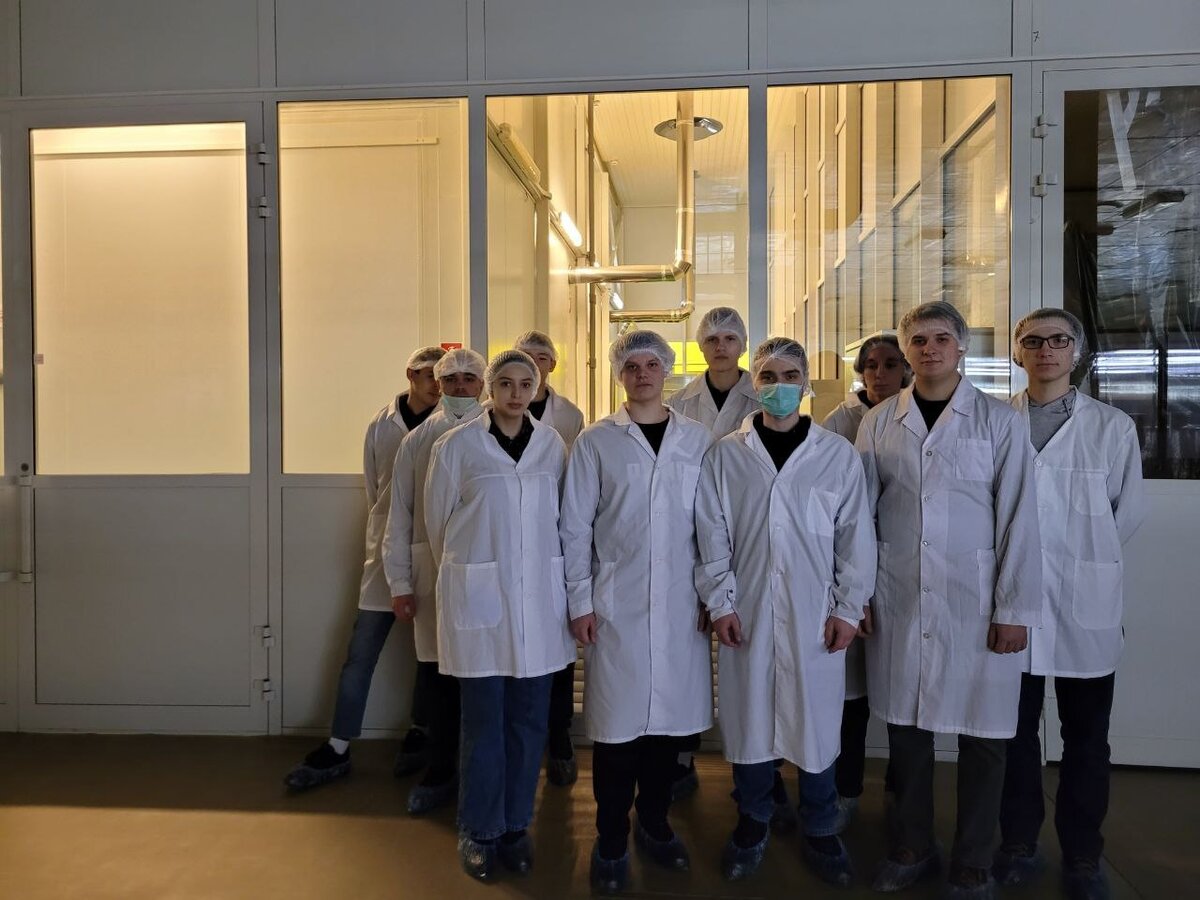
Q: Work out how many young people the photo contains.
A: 10